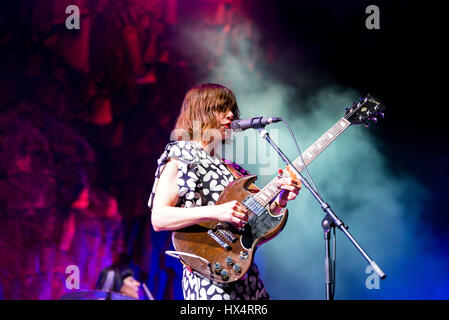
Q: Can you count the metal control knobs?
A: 4